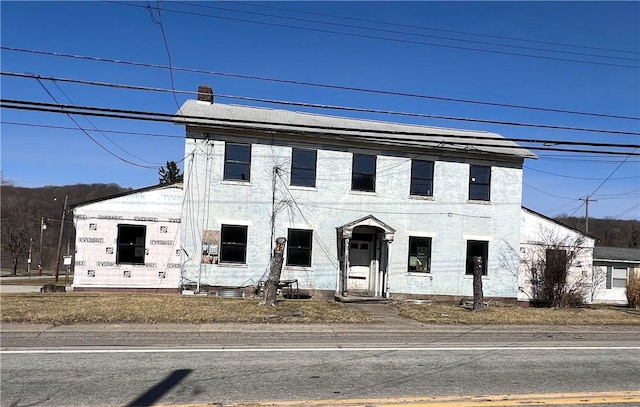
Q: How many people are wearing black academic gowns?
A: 0